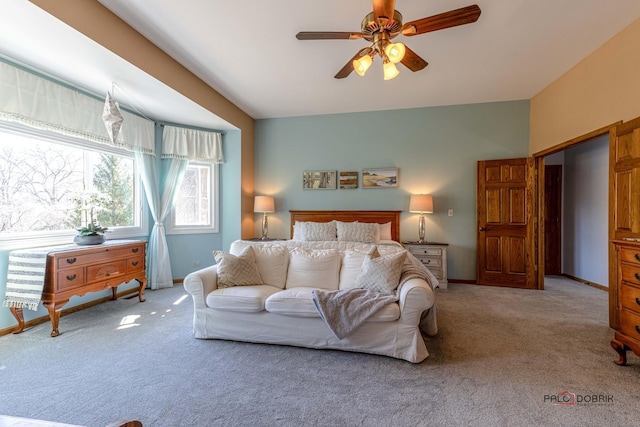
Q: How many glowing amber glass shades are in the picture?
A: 3